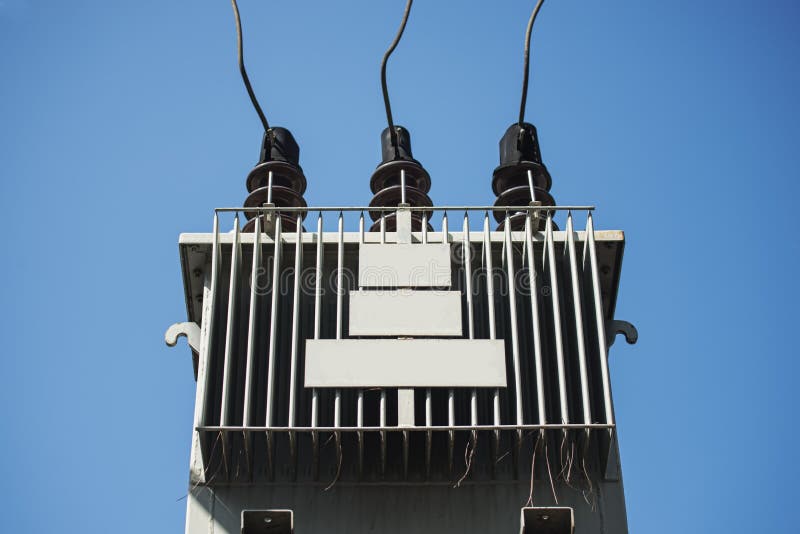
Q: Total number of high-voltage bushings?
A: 3